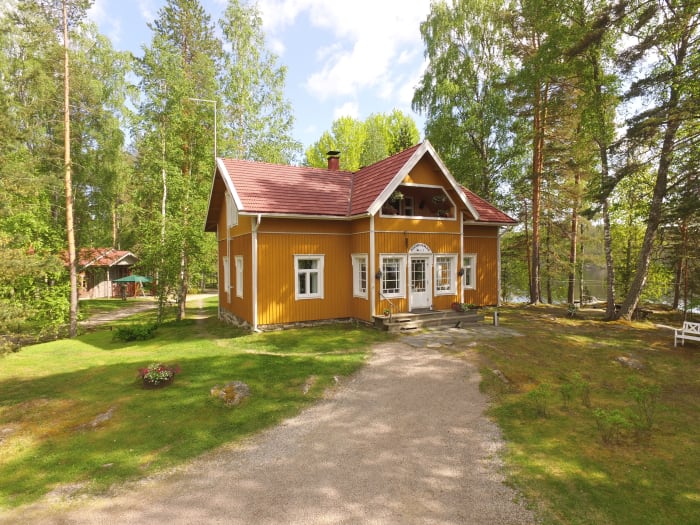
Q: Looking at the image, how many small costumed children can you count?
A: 0